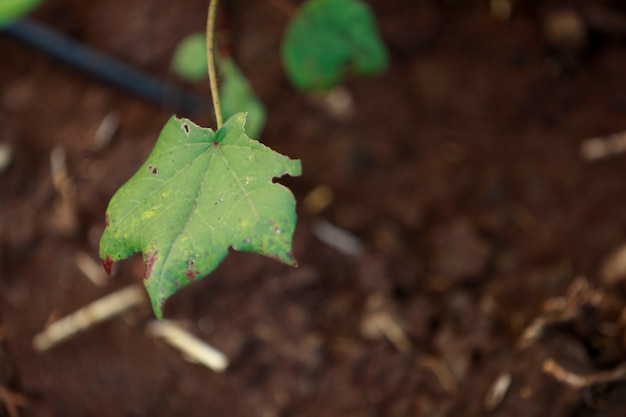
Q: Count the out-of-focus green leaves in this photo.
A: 4